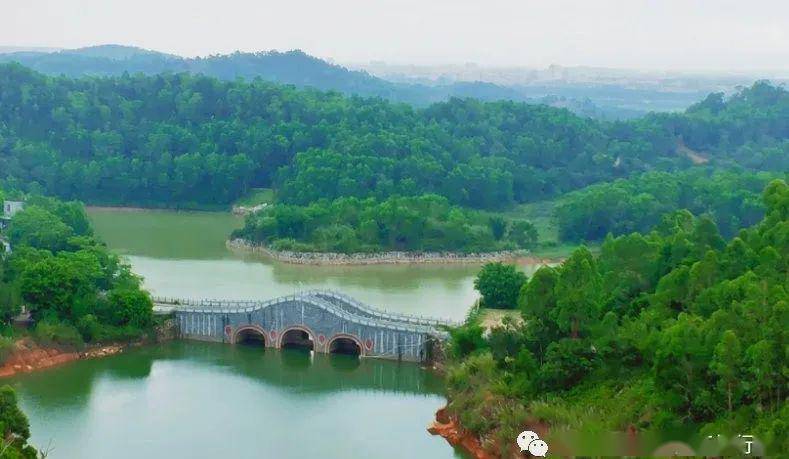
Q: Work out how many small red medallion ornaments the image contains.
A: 4